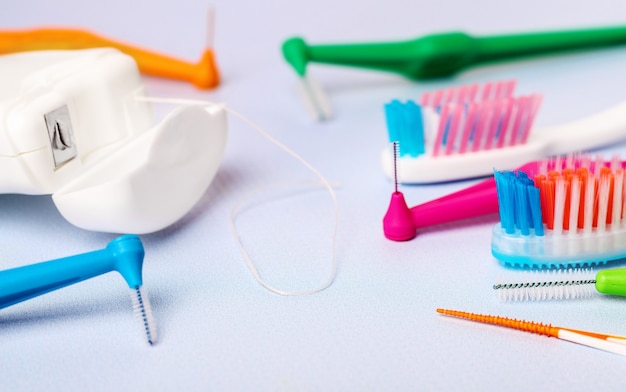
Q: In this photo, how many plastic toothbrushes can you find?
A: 2